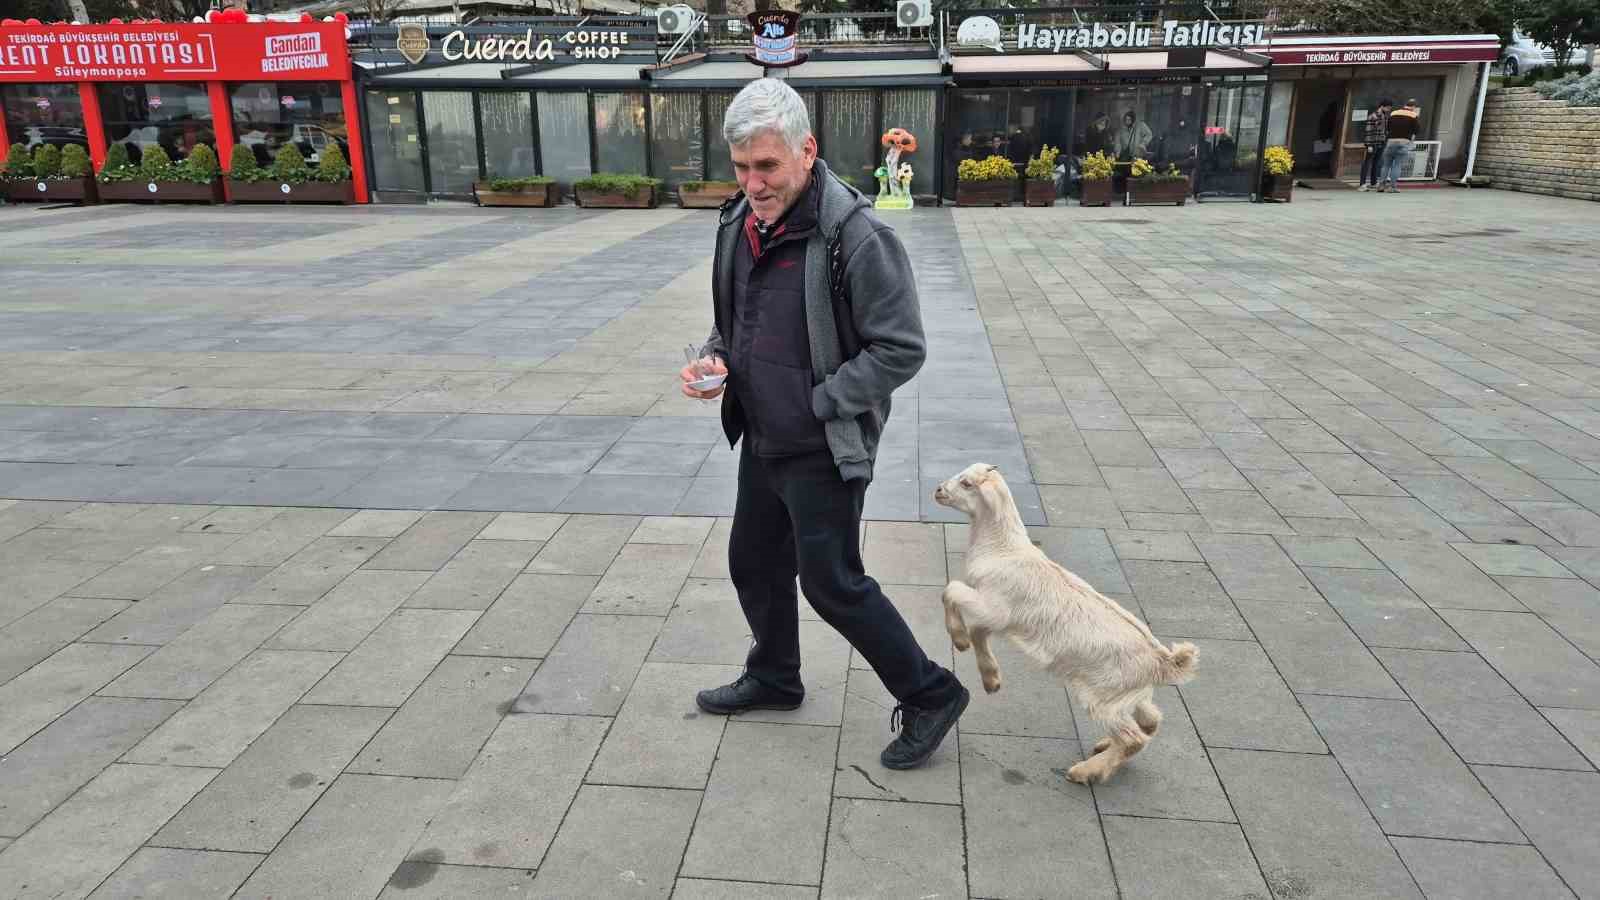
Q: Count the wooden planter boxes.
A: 11